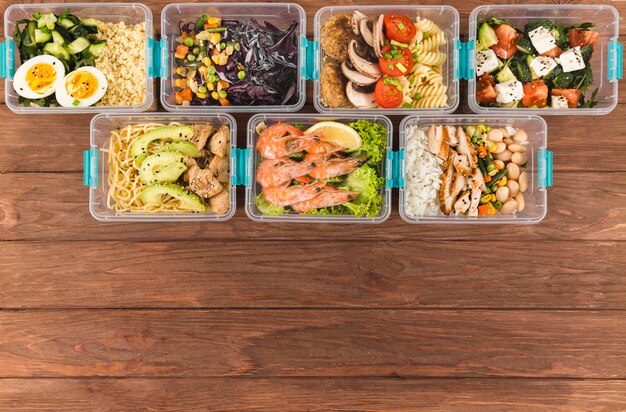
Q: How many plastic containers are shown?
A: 7